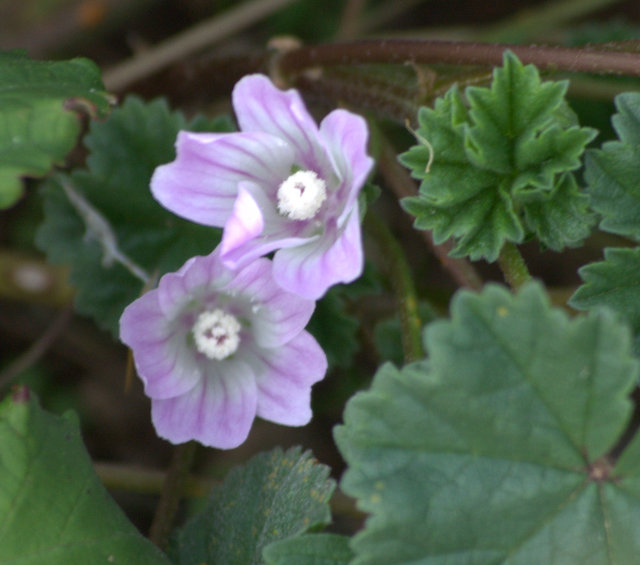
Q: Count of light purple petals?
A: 10